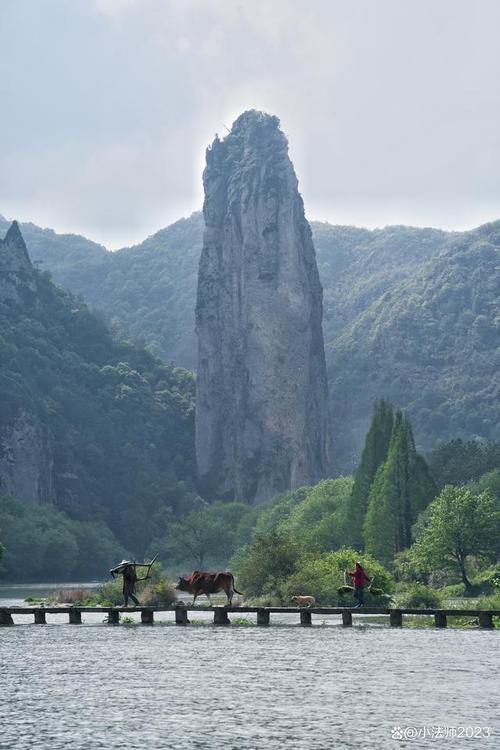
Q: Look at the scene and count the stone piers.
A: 13